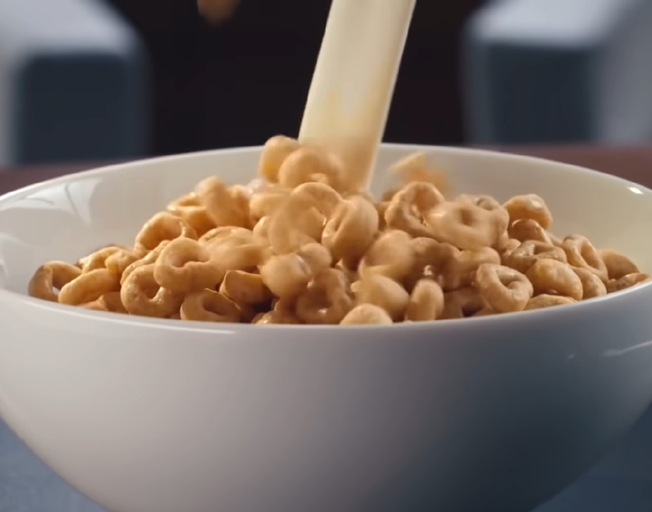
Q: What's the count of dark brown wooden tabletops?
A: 1